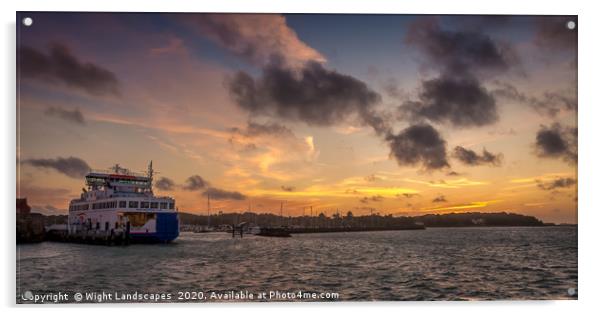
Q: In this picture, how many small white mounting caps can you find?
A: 4